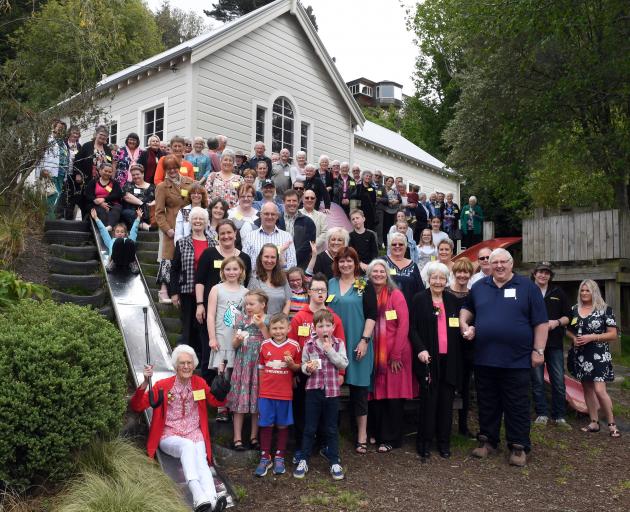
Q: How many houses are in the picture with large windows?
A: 2